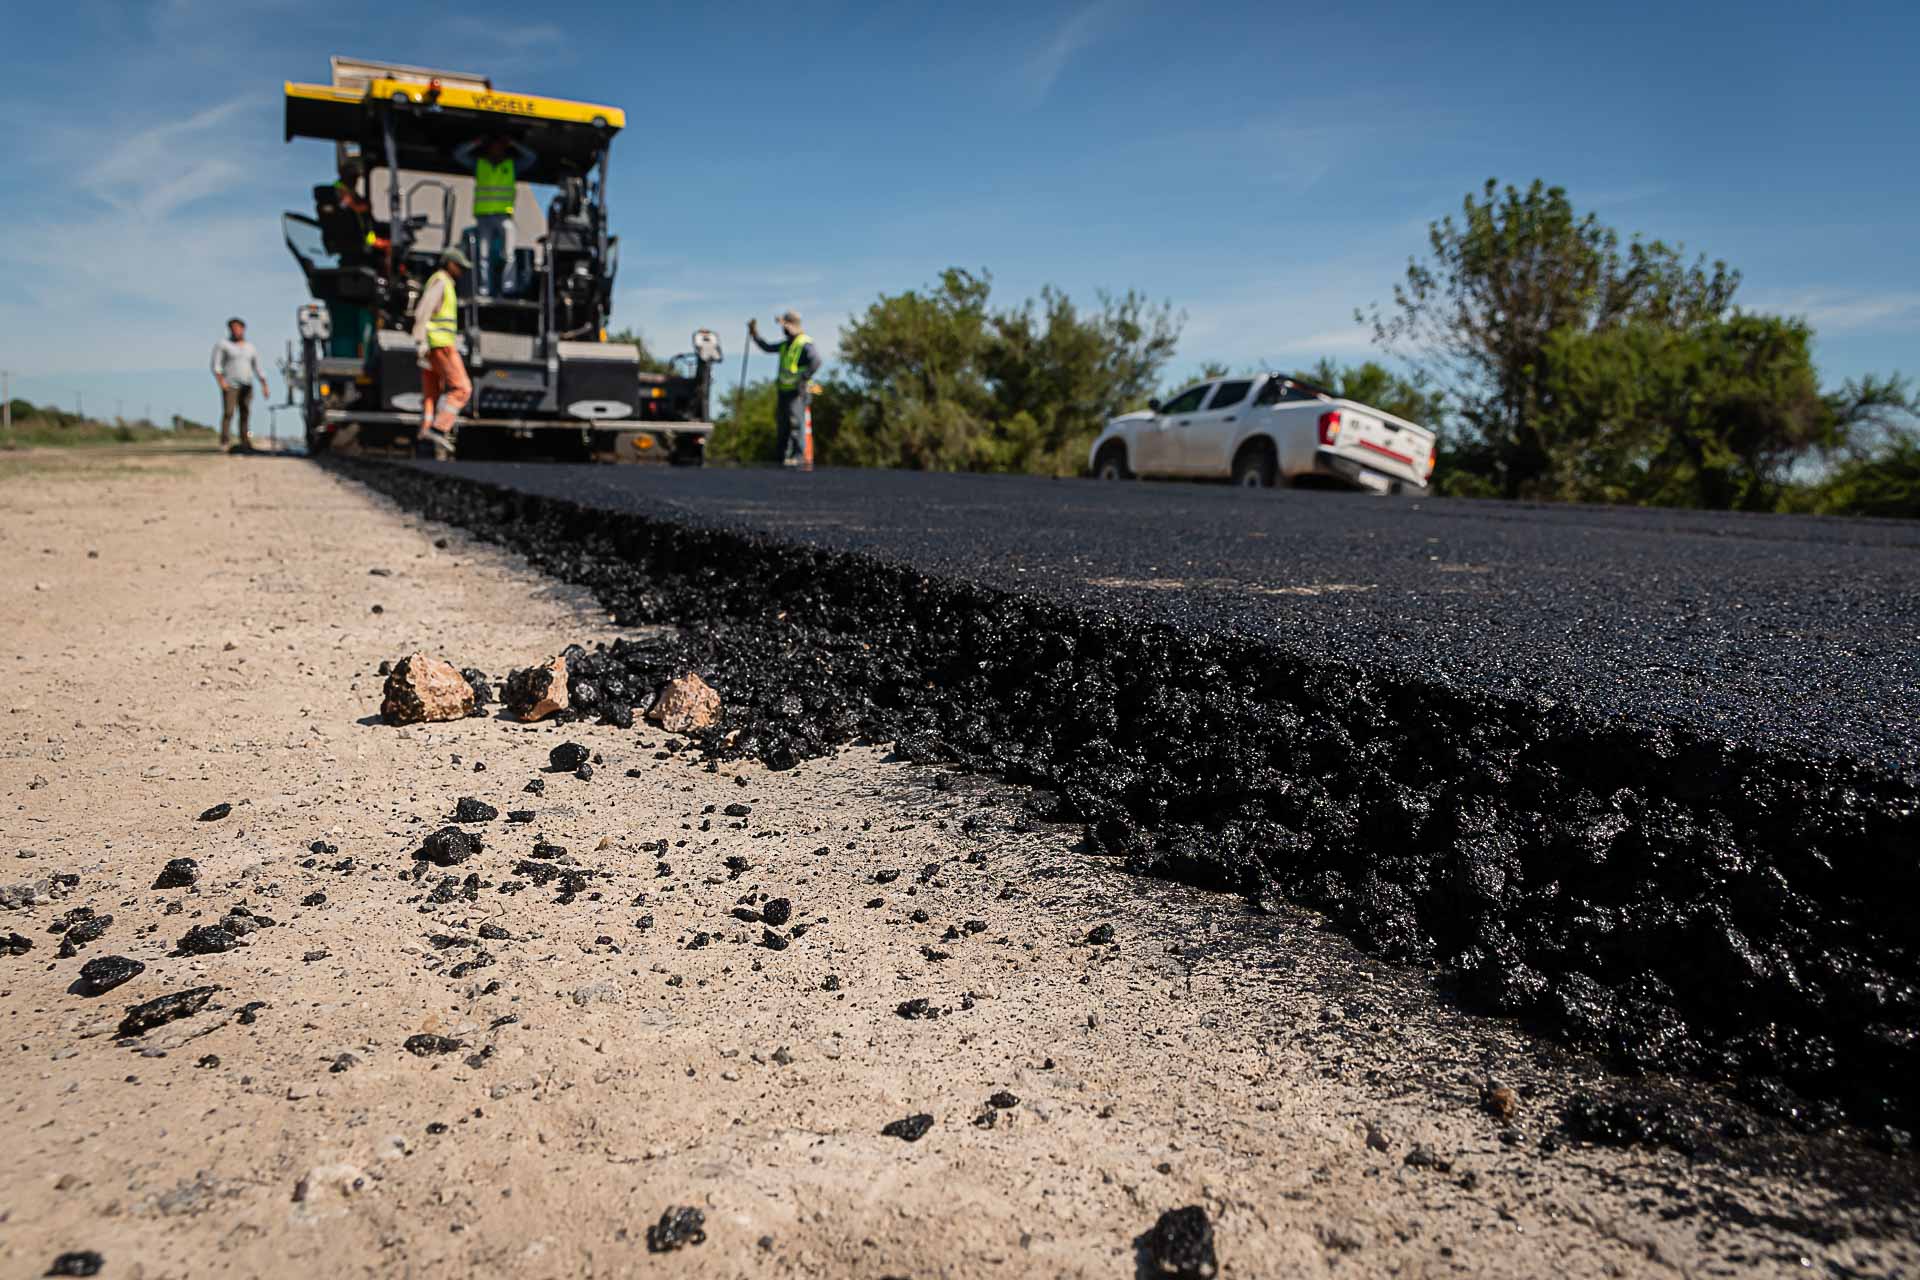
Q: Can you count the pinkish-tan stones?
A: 3